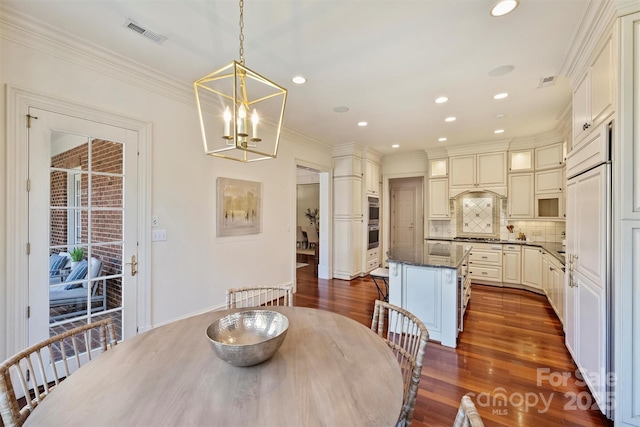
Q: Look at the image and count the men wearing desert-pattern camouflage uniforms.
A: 0